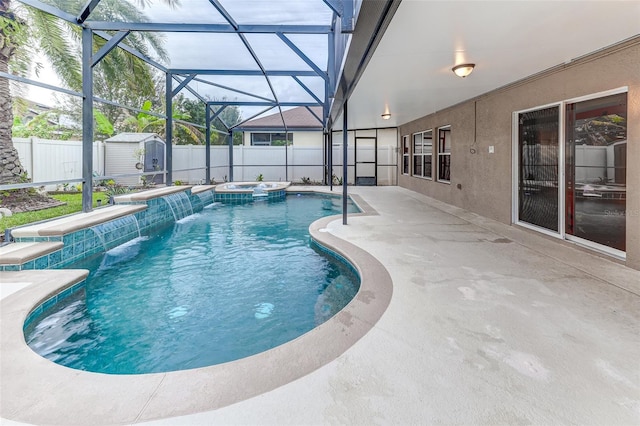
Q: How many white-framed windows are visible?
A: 3